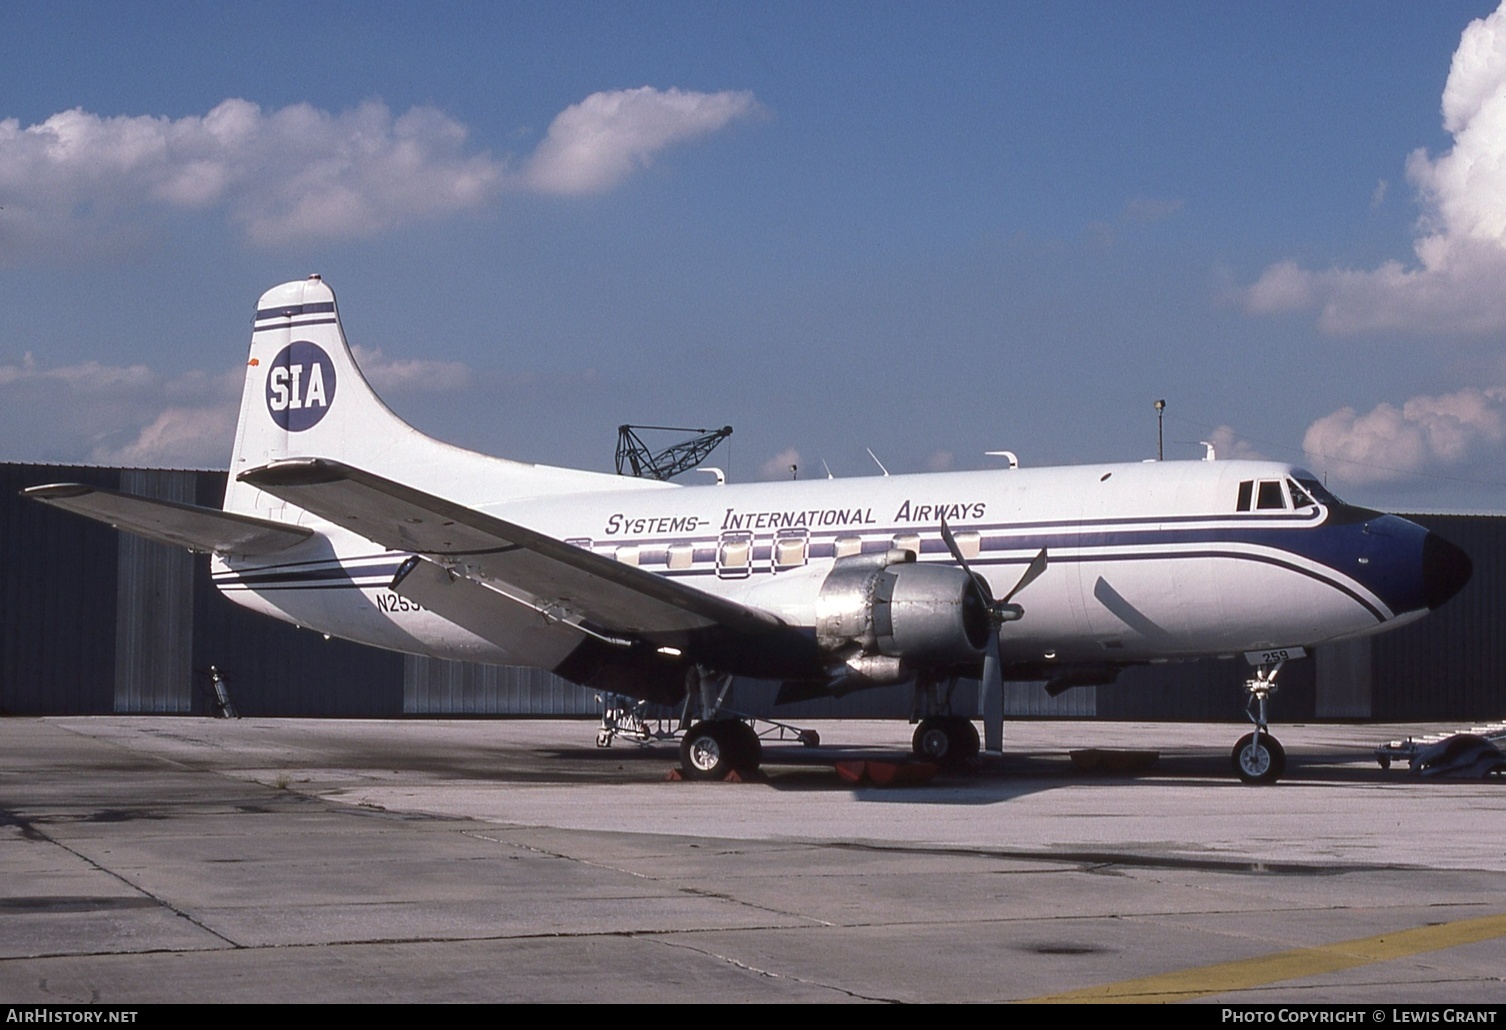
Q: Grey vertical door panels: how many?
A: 4